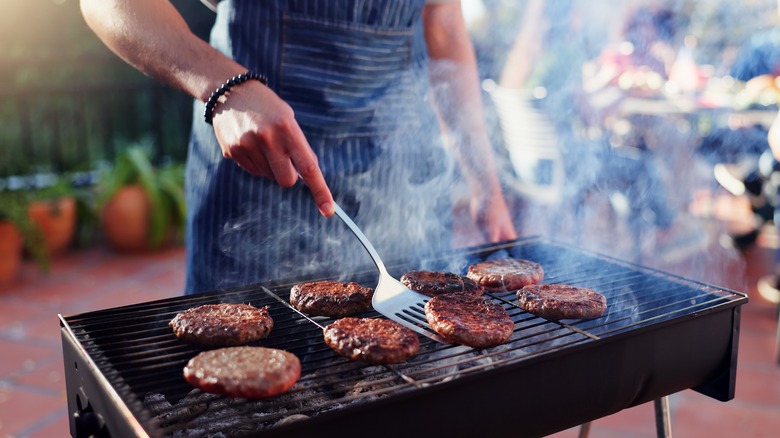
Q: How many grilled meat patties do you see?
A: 8